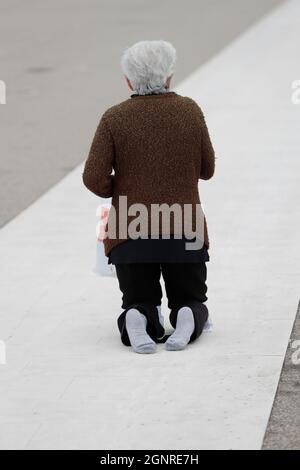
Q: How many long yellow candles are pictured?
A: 0